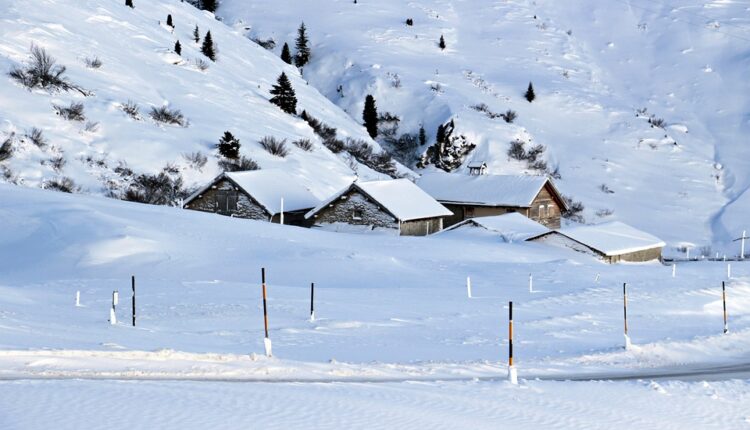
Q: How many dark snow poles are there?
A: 6